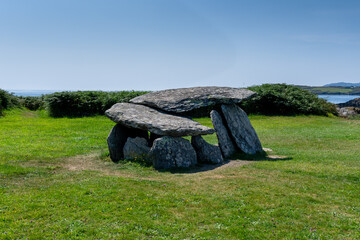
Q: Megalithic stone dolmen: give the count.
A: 1